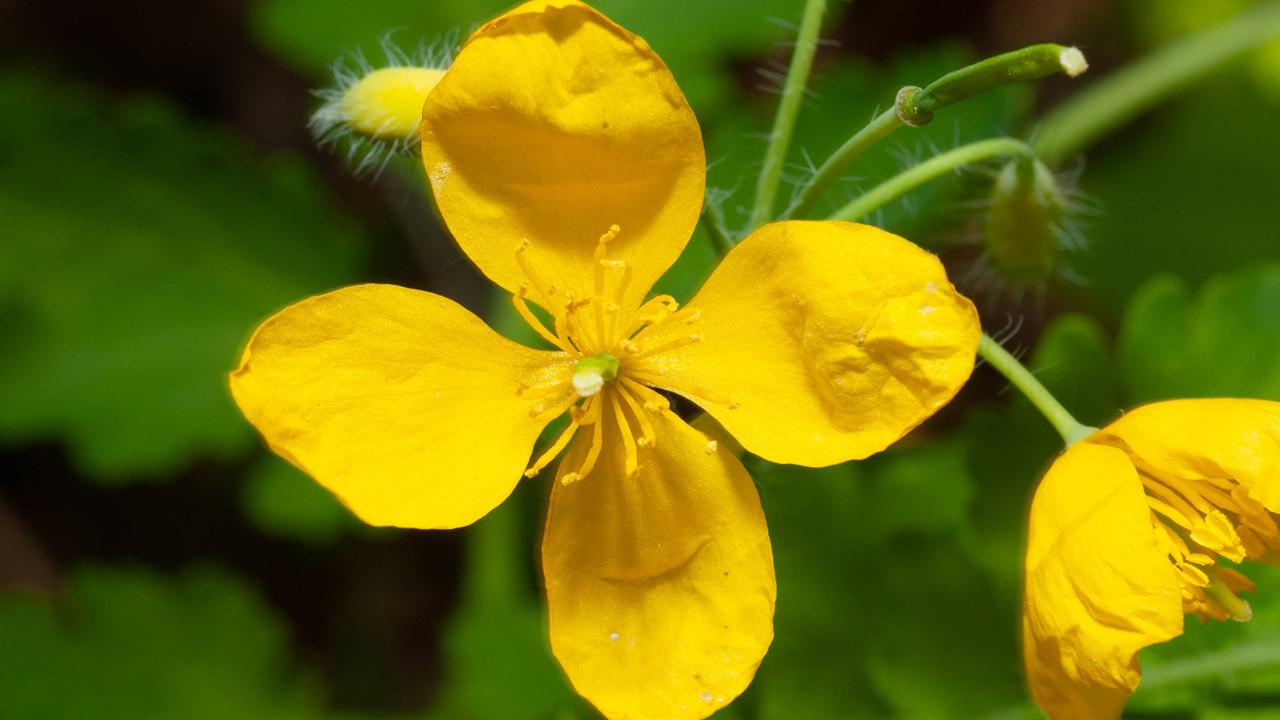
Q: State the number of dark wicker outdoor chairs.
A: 0